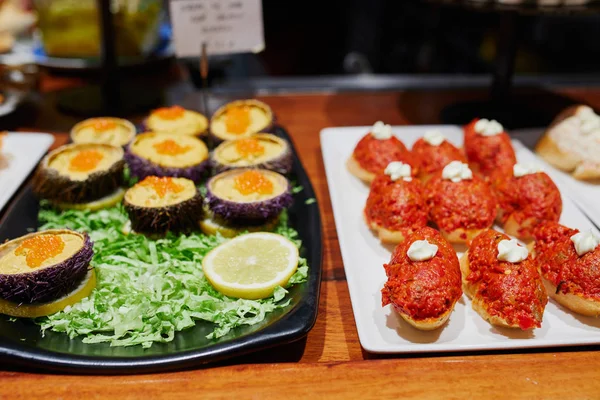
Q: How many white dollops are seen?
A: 9